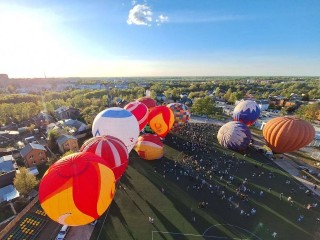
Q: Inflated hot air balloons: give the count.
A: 11